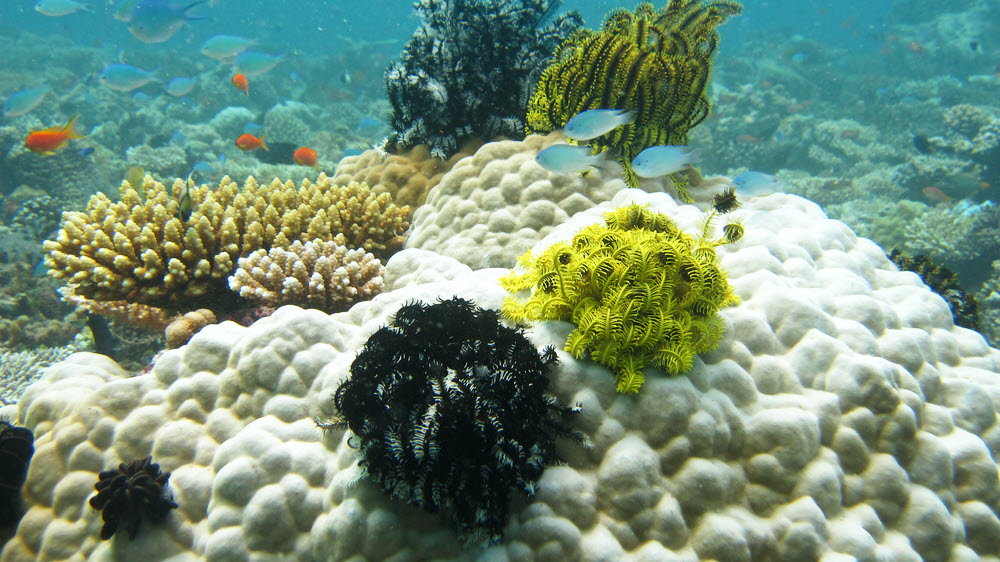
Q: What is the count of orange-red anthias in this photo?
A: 4